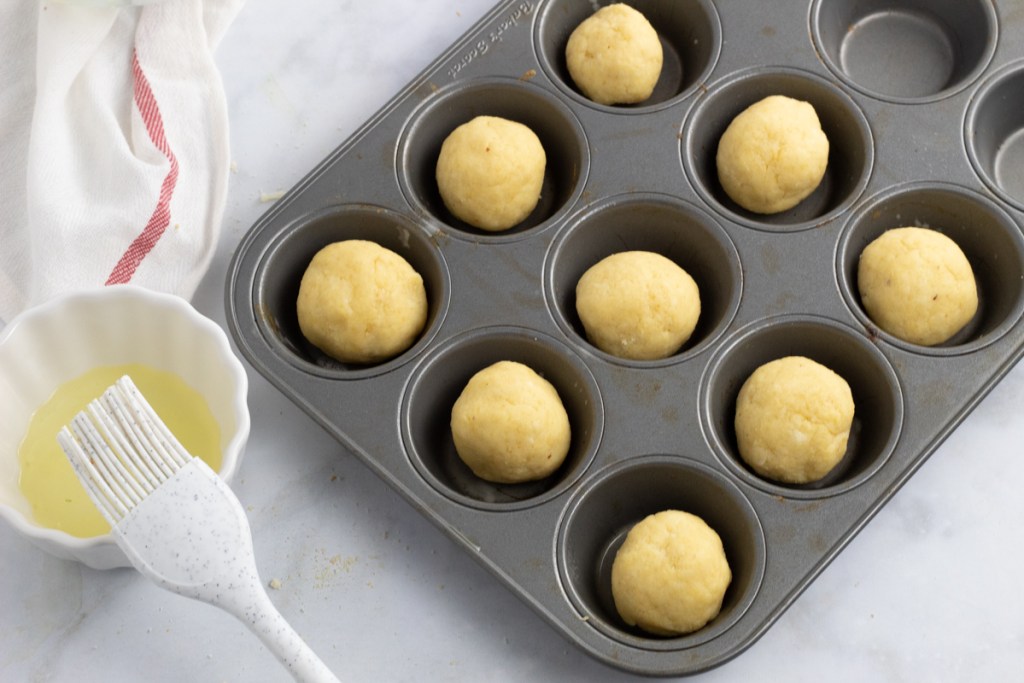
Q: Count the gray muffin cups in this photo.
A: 11